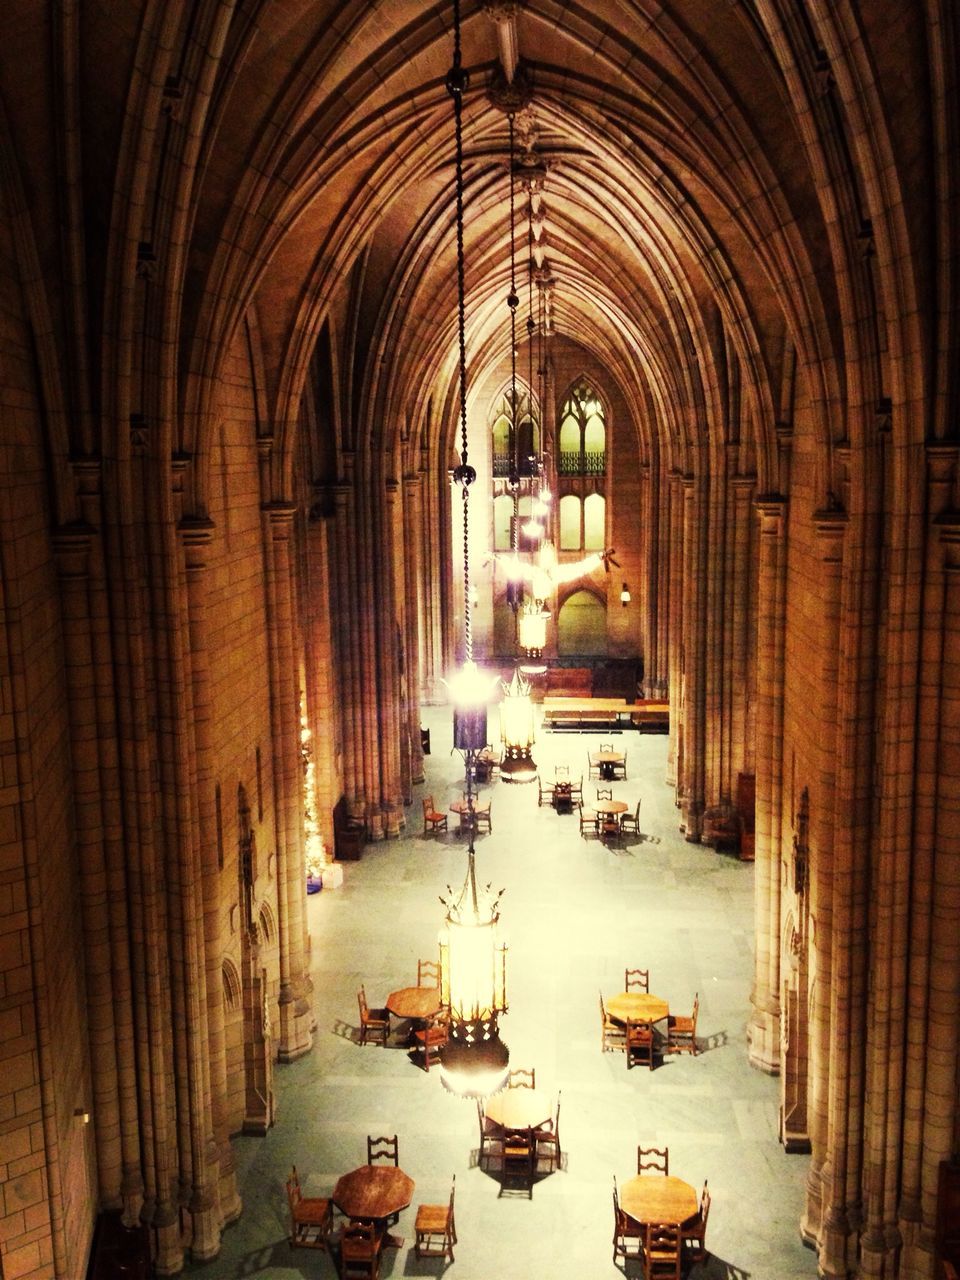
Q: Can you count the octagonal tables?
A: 10